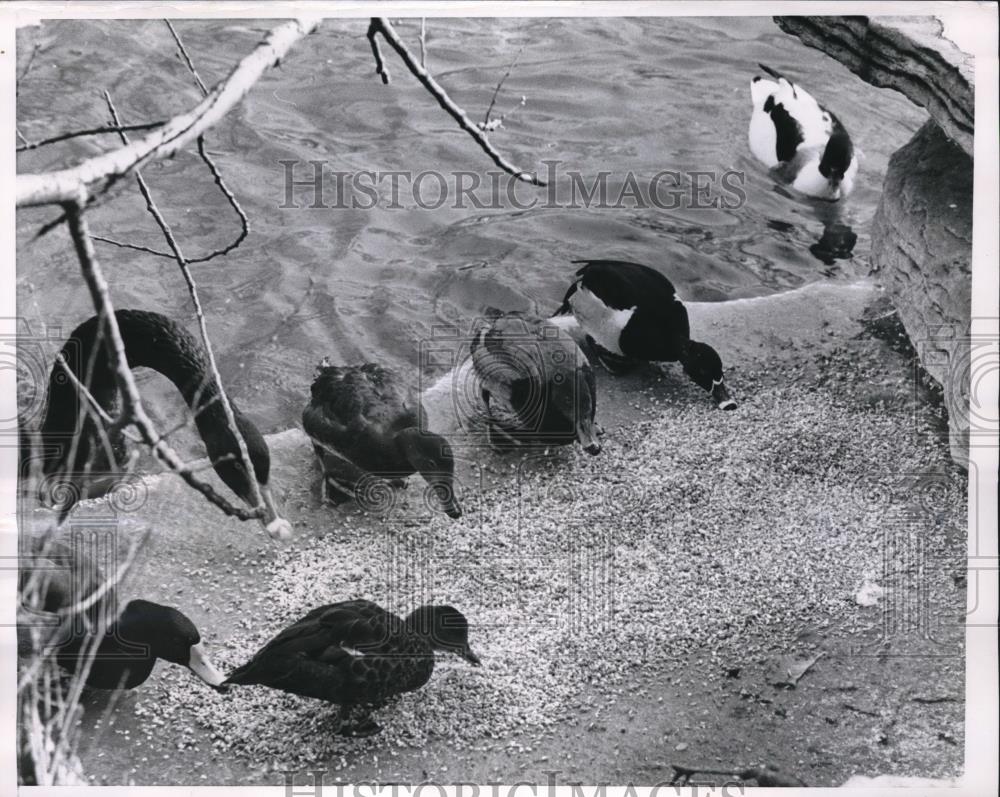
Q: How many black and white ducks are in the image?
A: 2